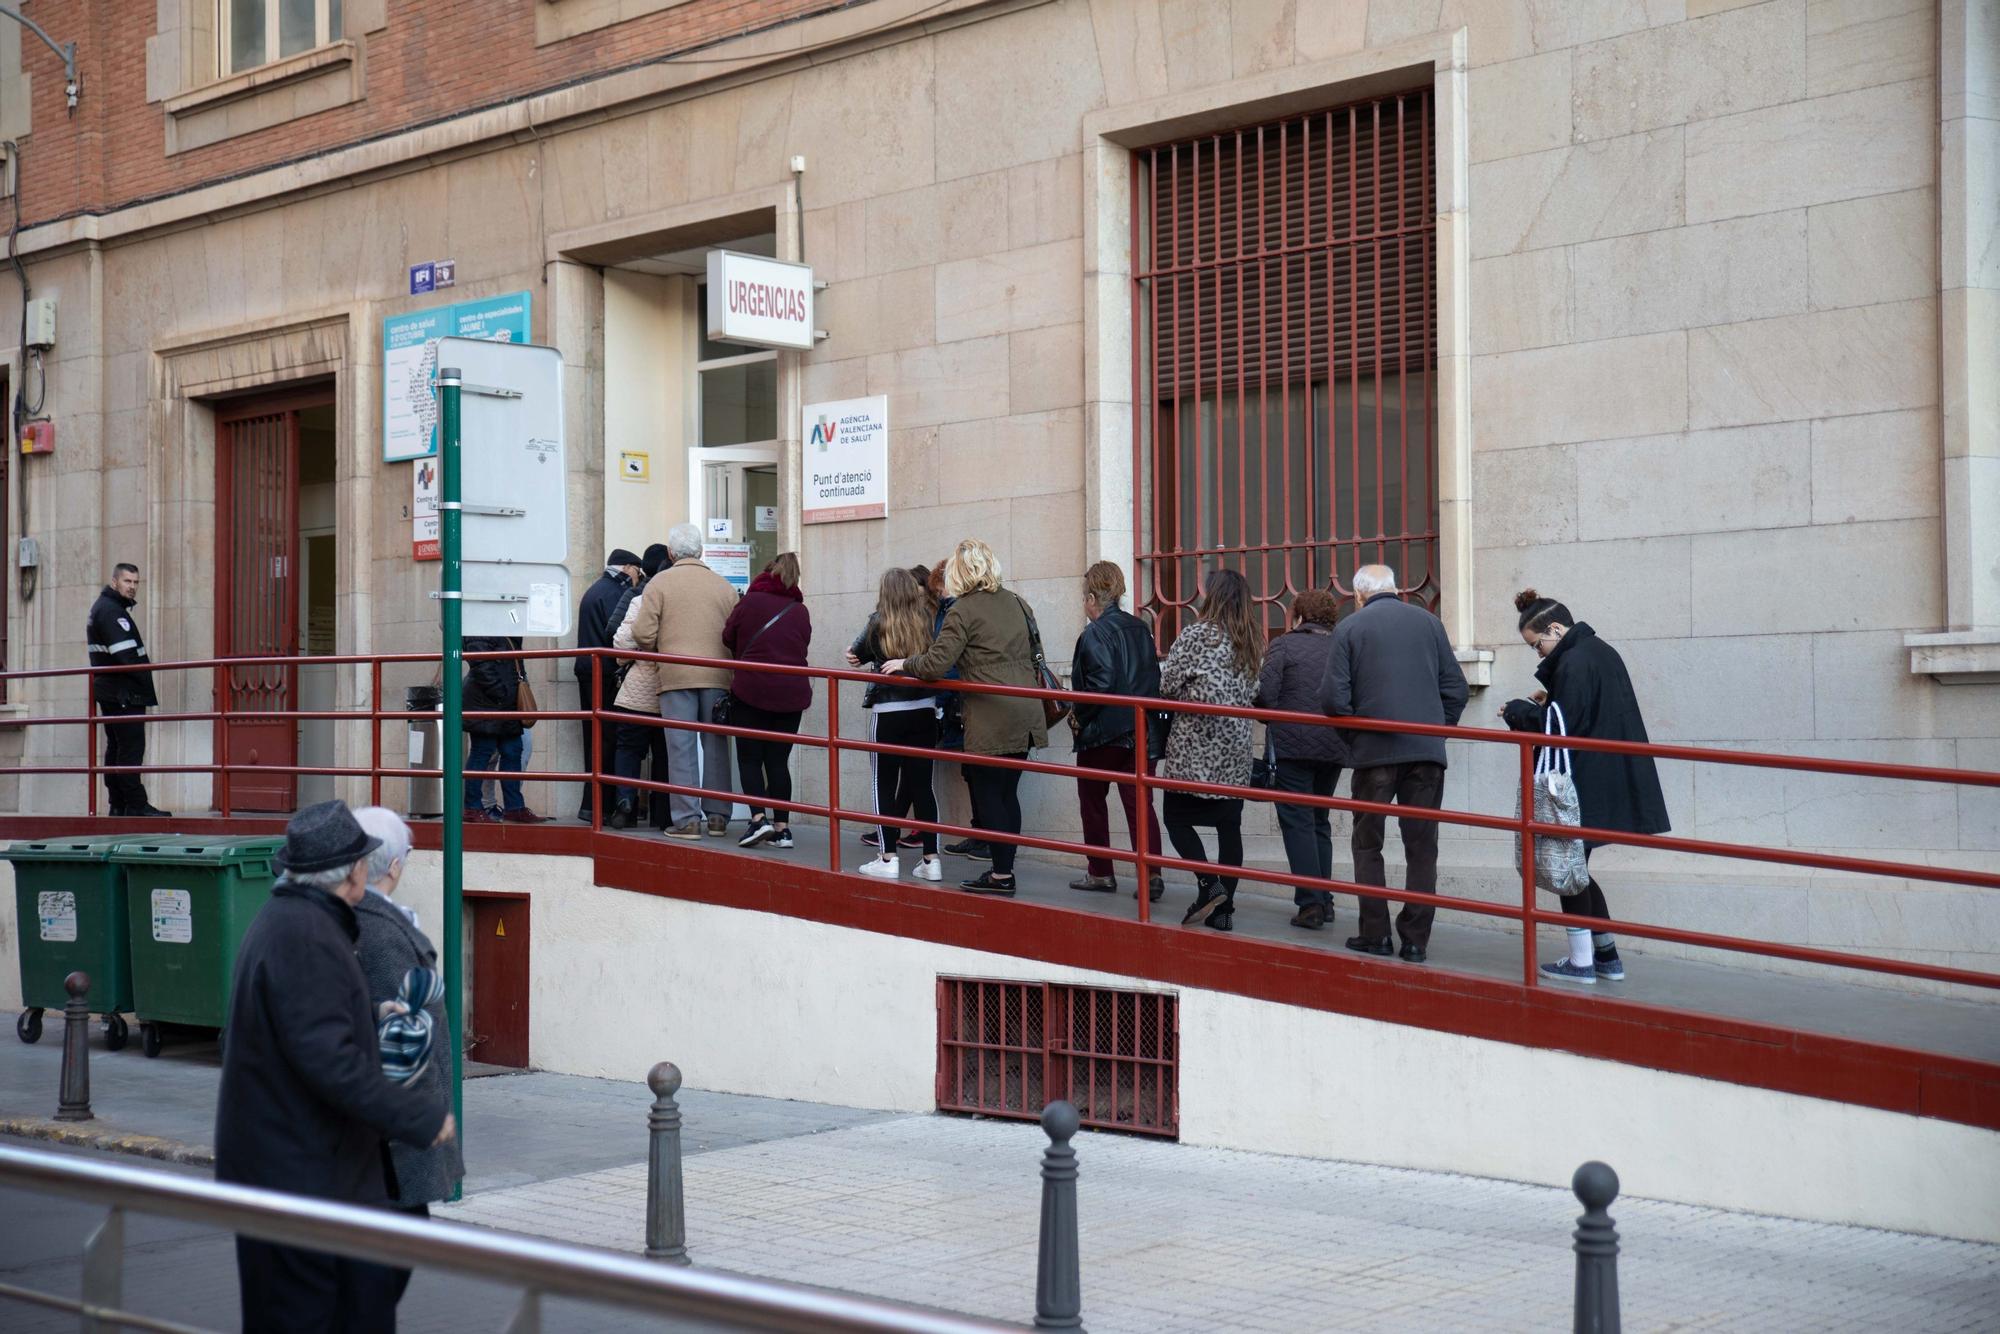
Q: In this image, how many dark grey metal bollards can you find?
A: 4